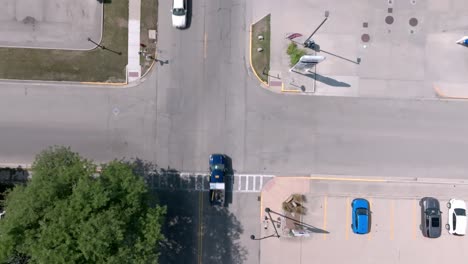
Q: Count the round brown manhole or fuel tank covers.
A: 3